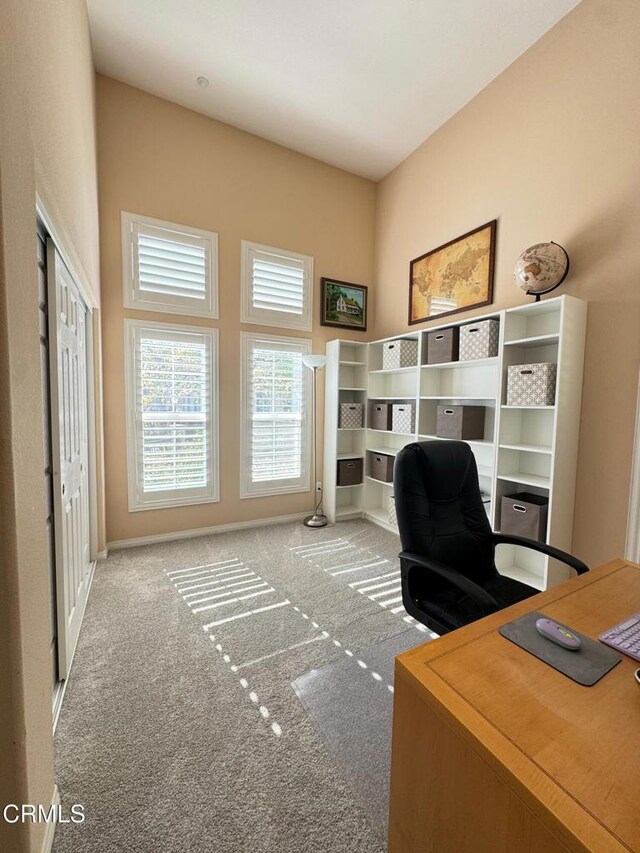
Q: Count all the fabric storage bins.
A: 12